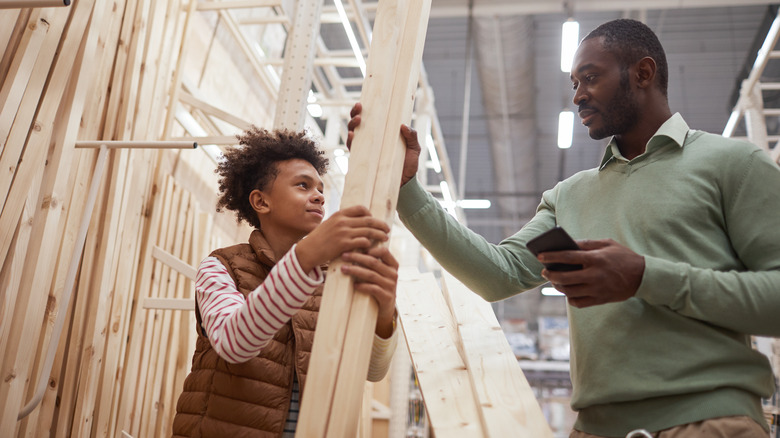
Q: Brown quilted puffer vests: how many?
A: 1